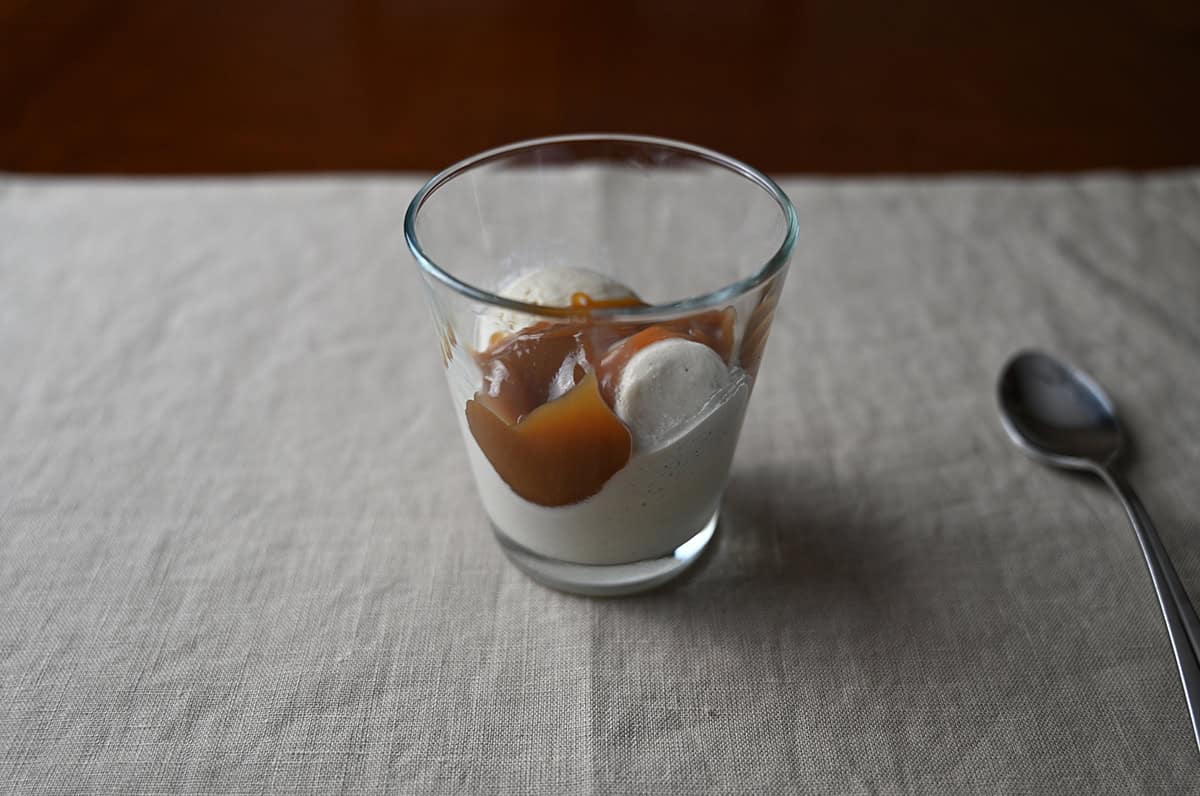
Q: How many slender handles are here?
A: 1